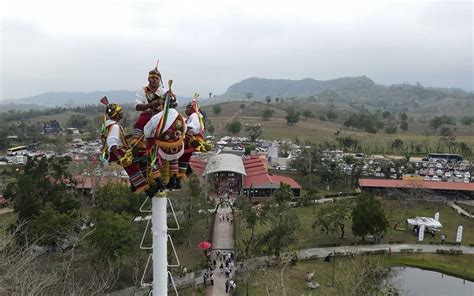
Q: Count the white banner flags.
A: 3